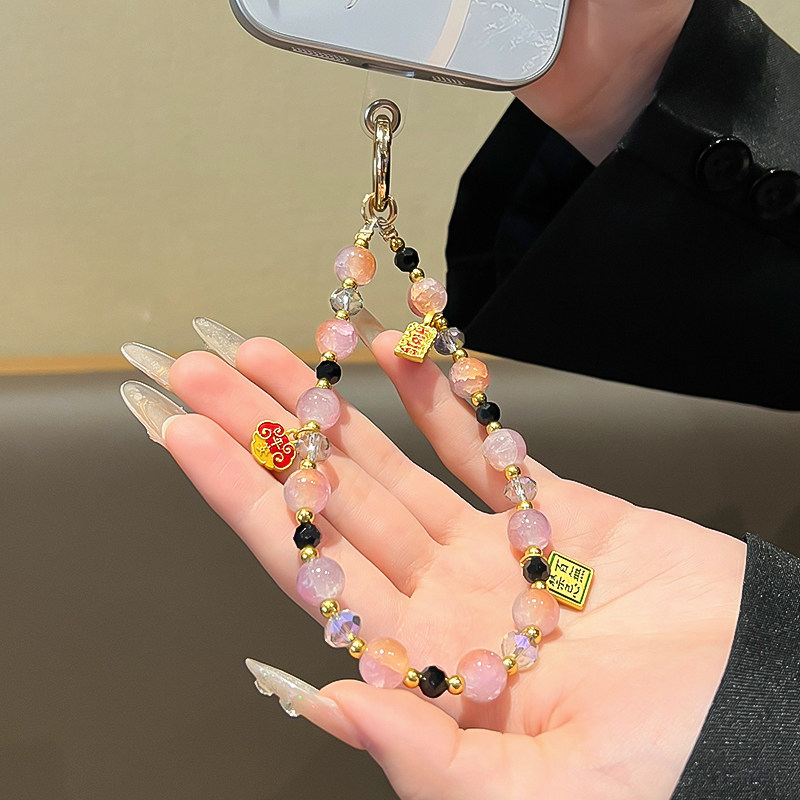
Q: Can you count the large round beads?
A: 12